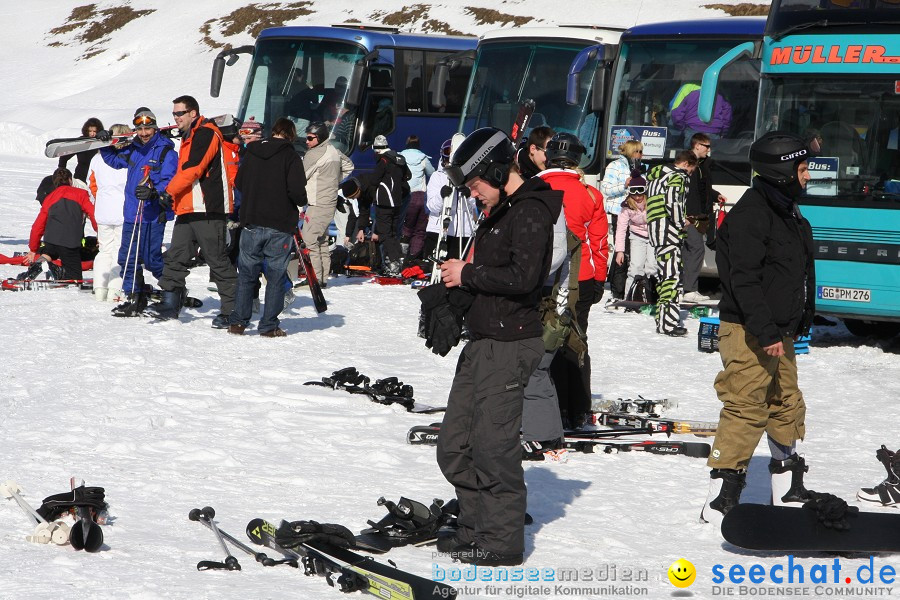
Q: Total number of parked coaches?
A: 4